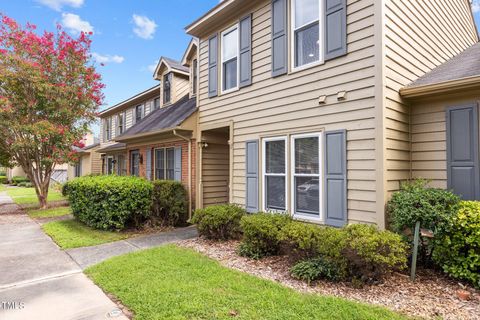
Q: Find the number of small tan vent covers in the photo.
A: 2